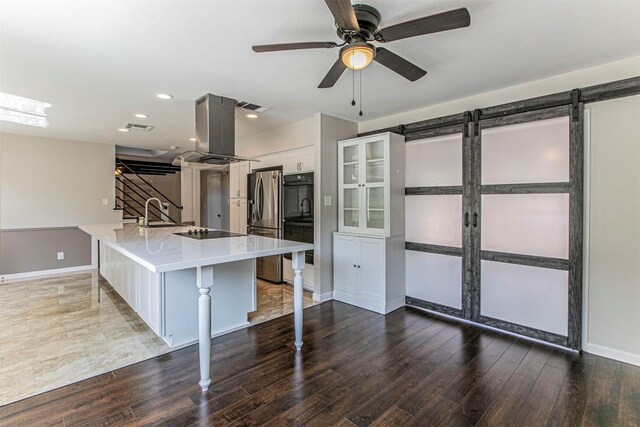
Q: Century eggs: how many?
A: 0